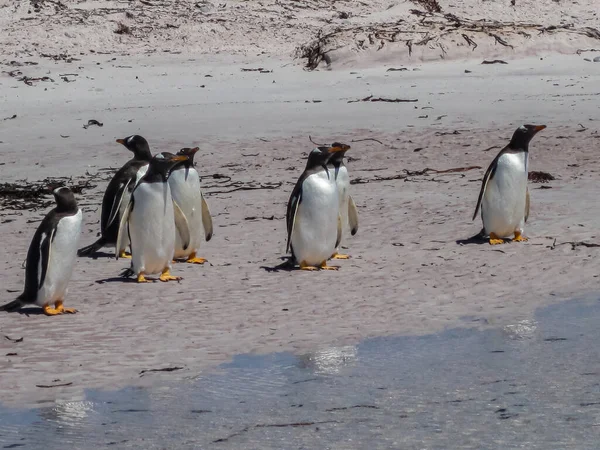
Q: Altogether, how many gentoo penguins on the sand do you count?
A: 7